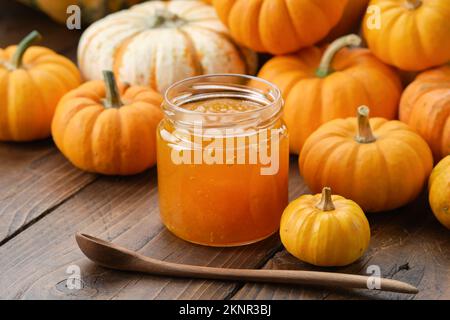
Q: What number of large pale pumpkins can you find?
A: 1